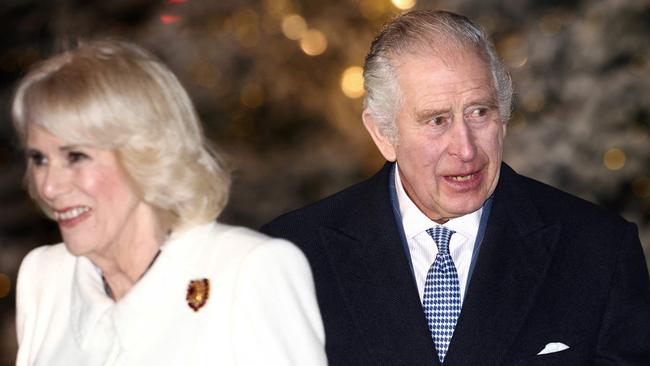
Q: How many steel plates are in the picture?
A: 0